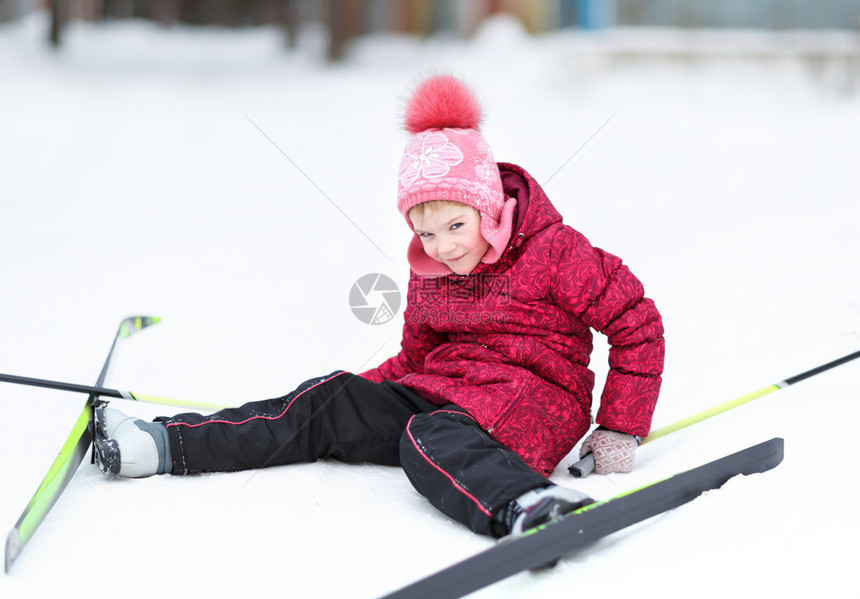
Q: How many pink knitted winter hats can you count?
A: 1